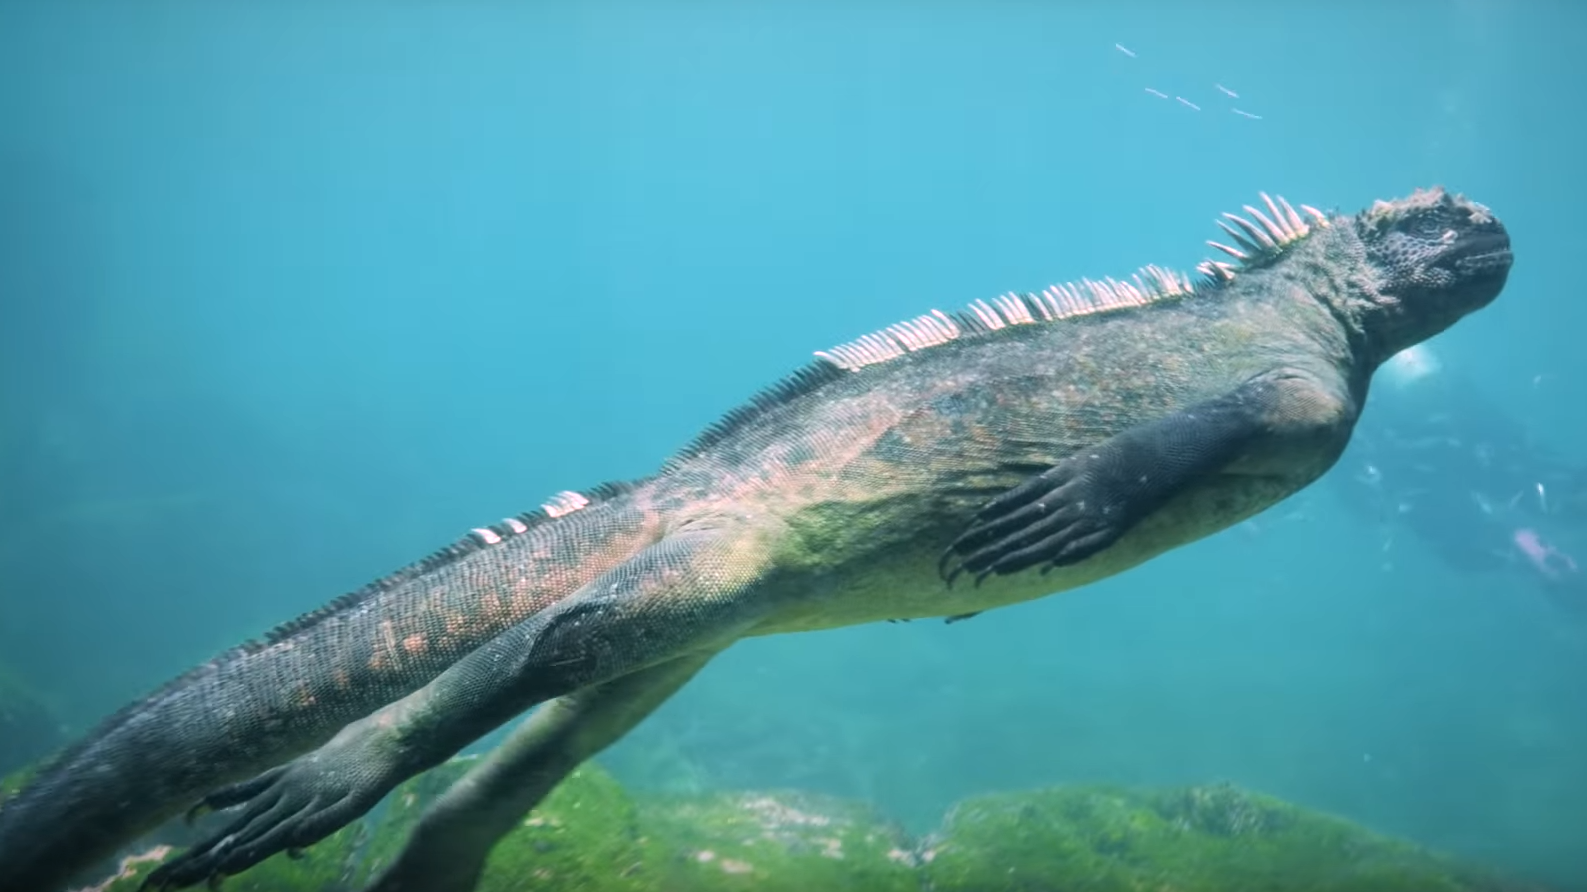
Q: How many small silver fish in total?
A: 5